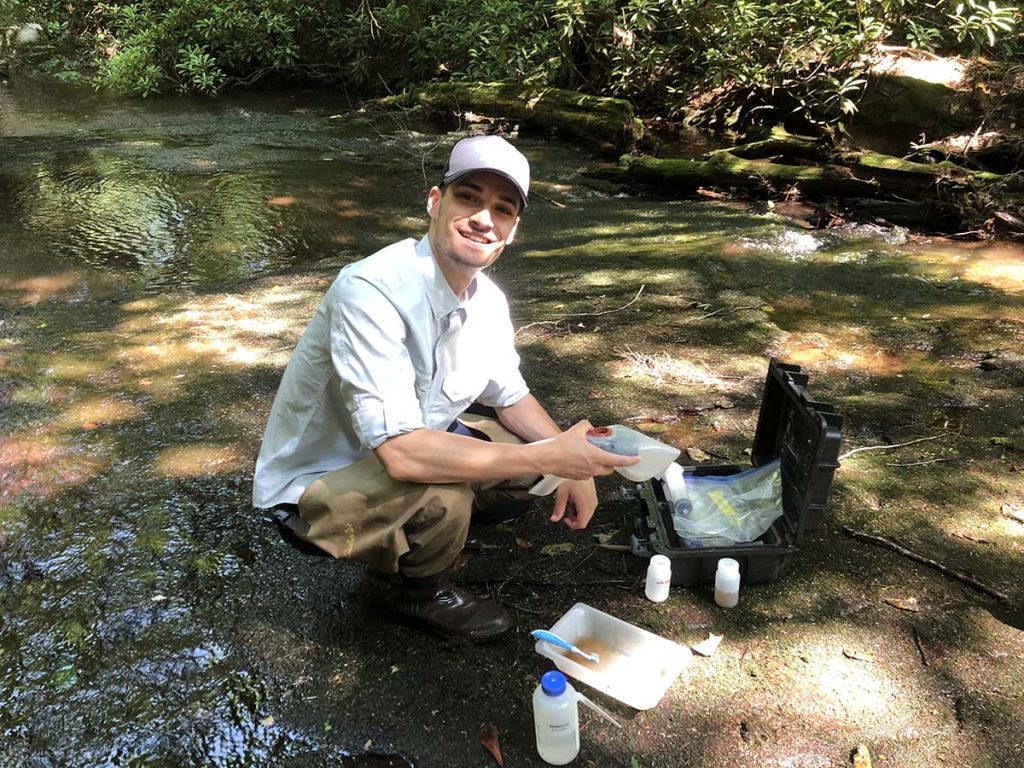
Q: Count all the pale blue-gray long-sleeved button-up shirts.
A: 1